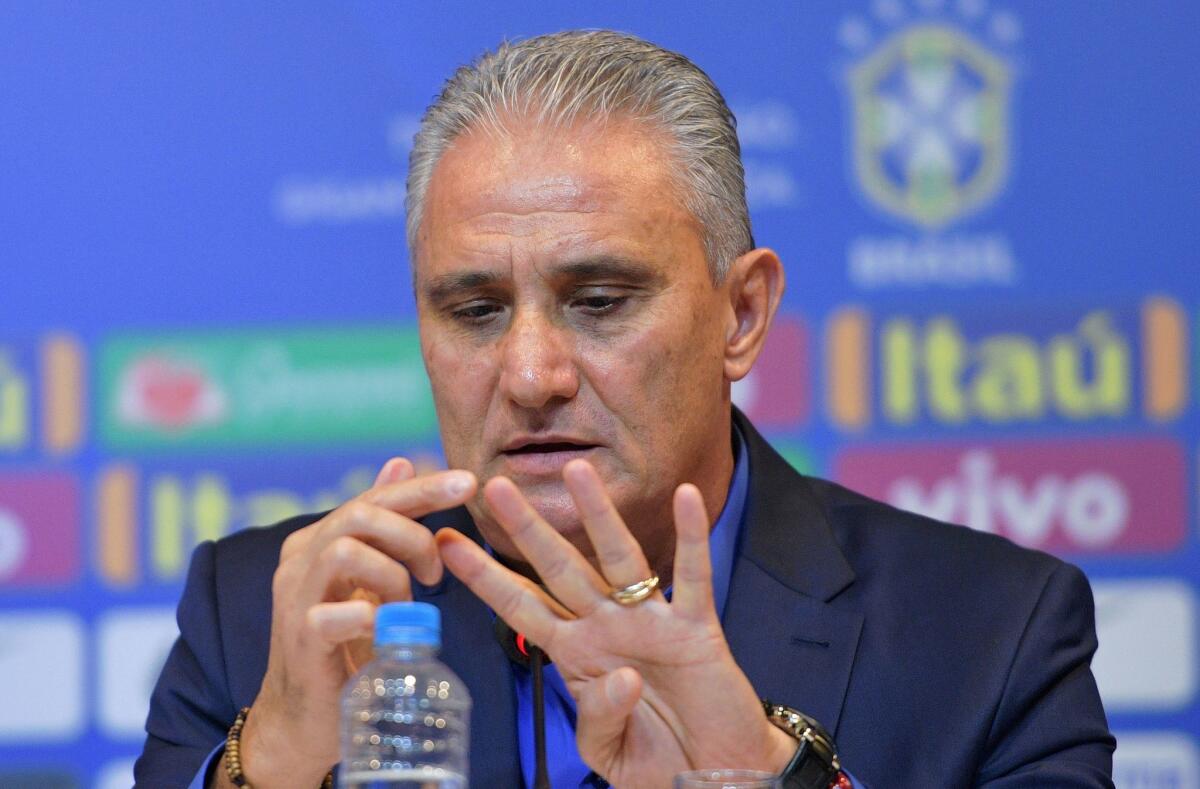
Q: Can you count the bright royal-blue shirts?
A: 1